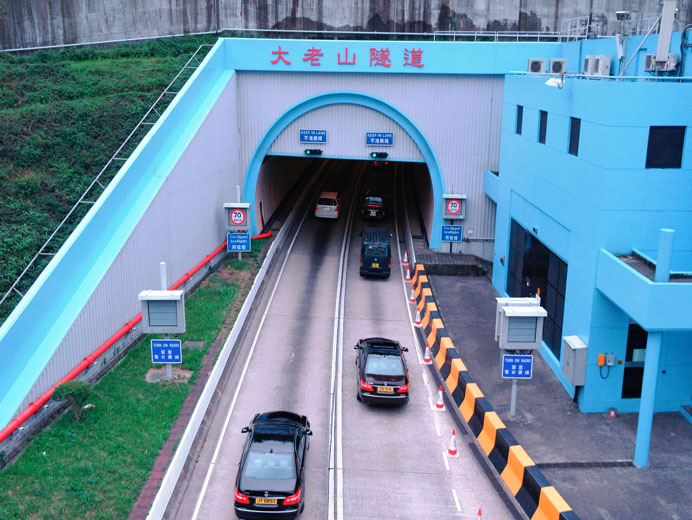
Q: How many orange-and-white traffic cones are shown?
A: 8